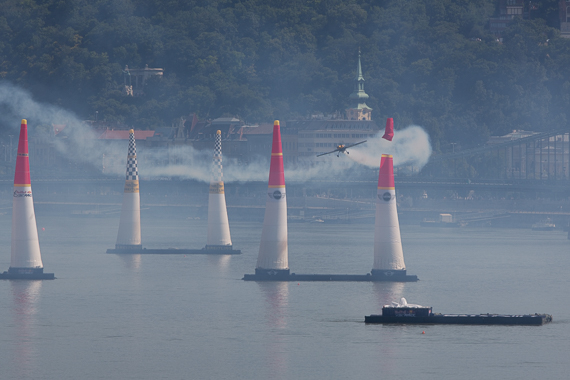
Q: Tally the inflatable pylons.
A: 5